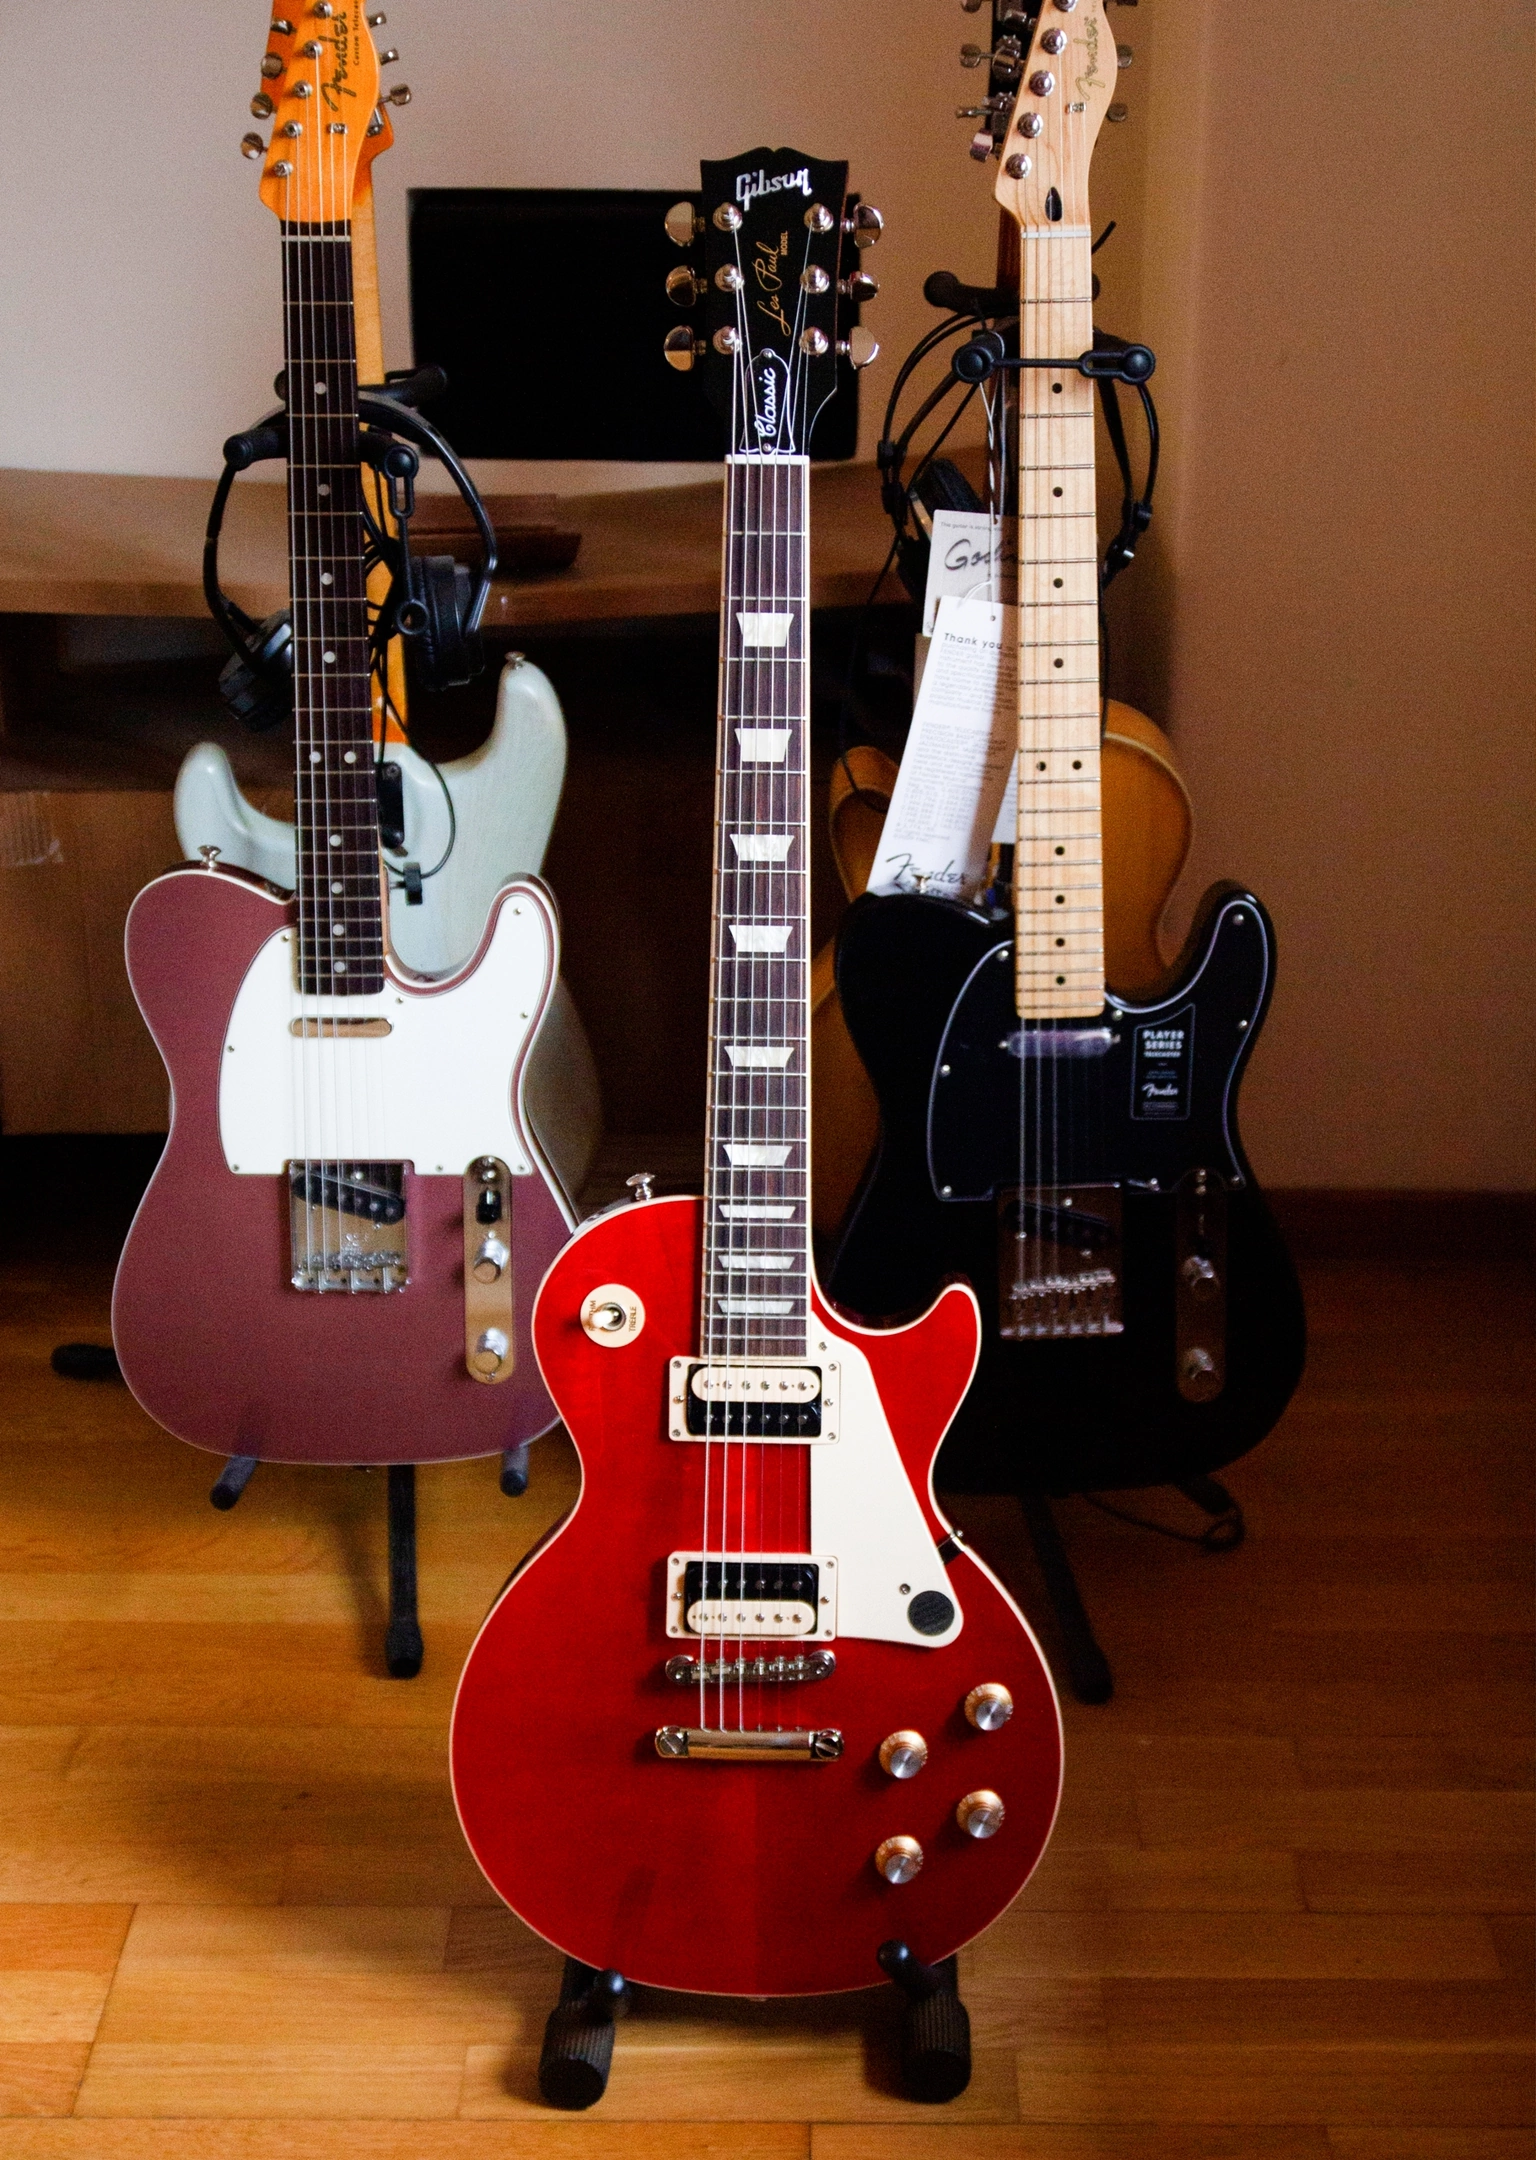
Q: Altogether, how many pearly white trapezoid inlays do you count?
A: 9